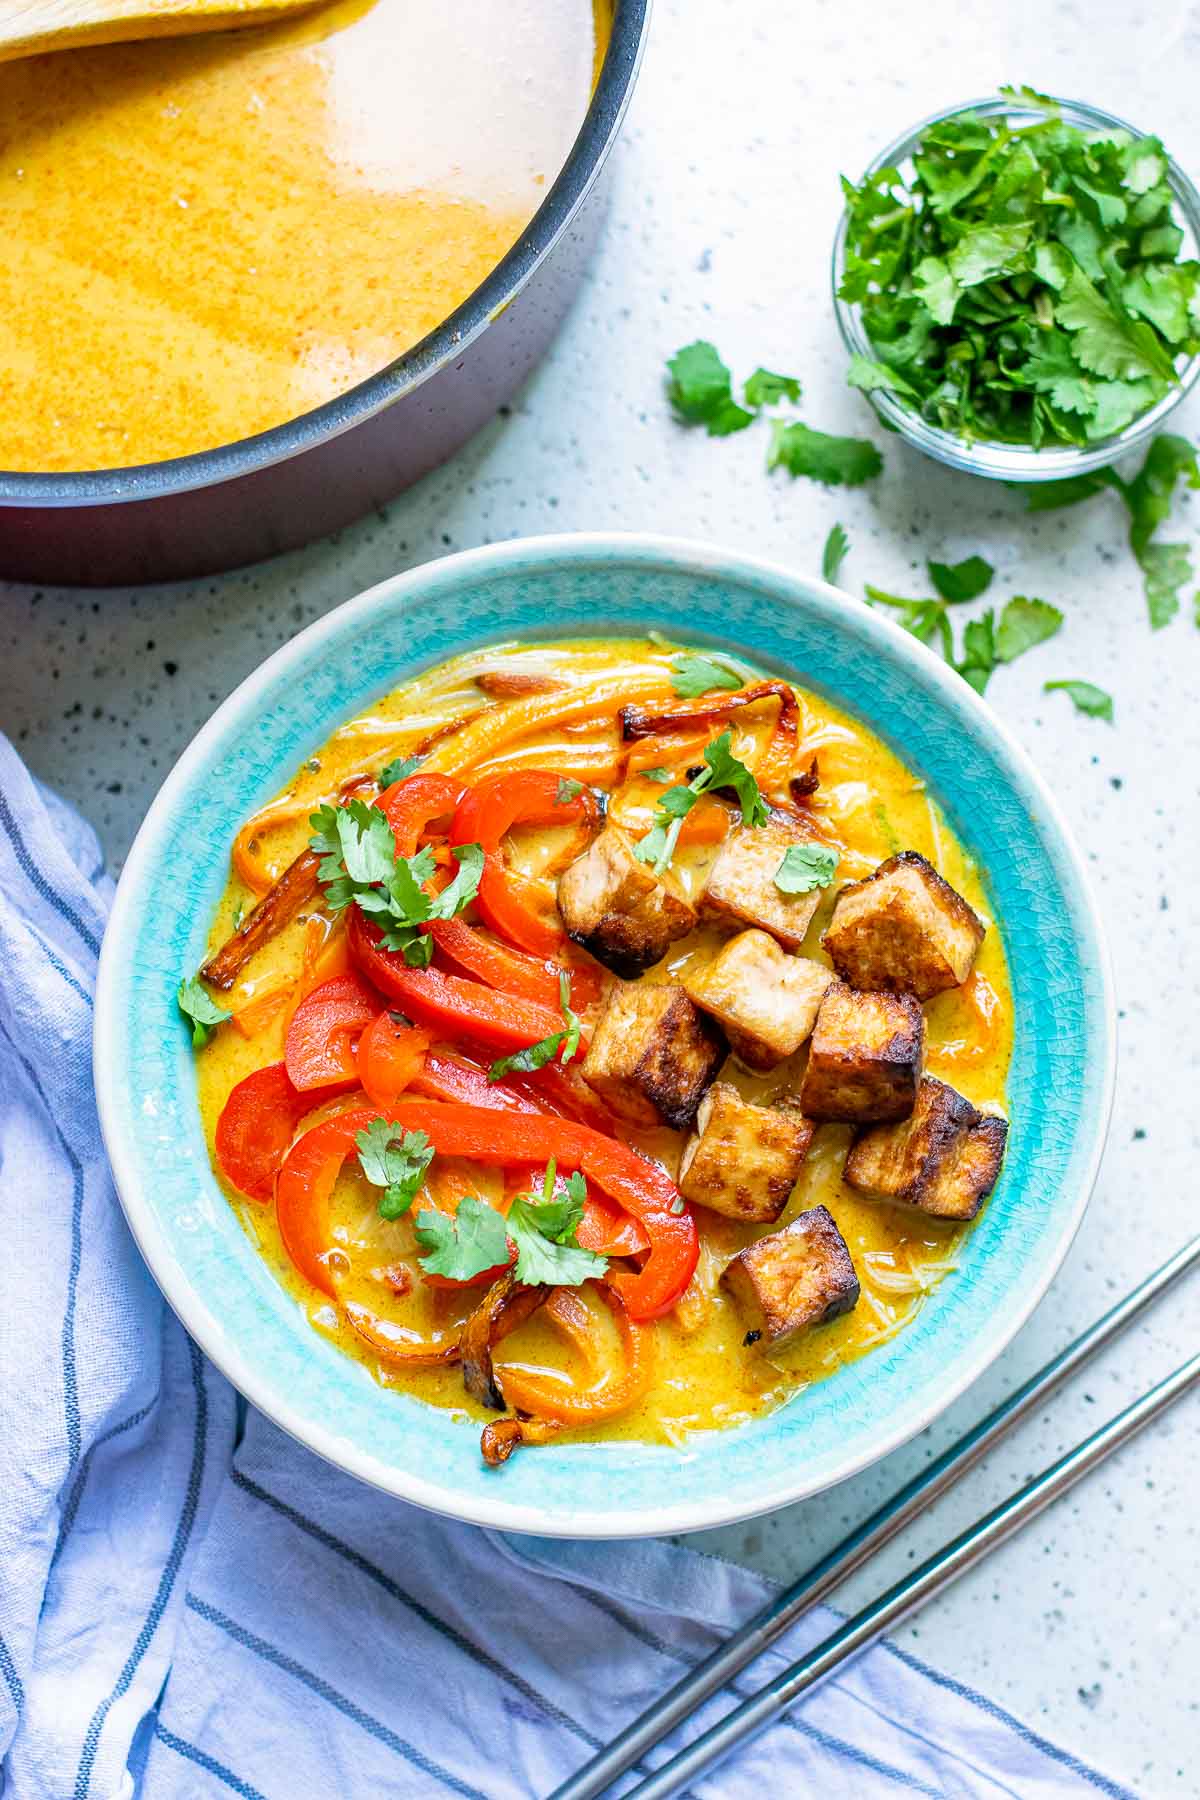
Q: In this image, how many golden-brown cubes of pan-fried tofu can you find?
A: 9